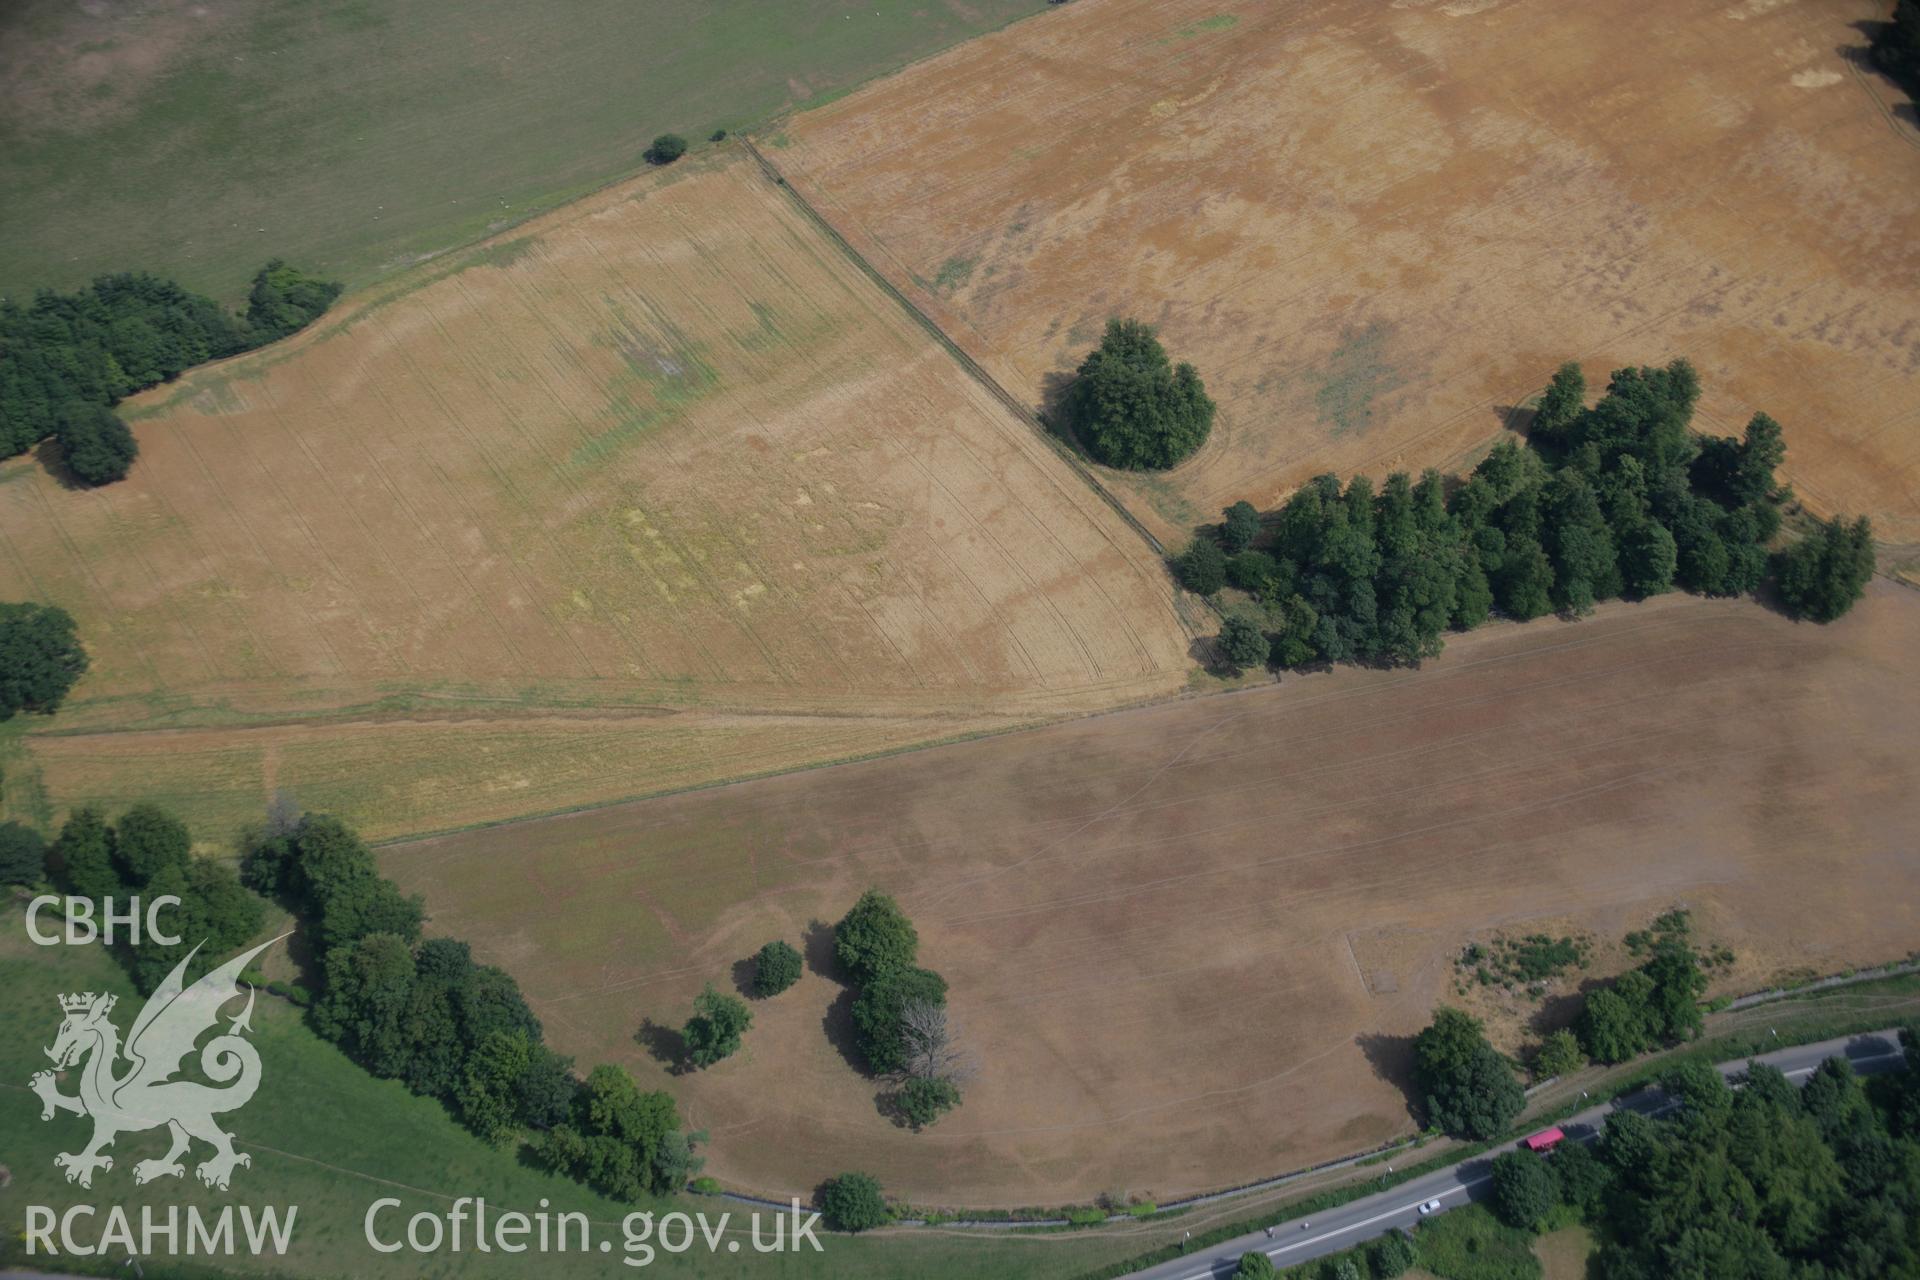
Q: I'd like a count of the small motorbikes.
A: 2